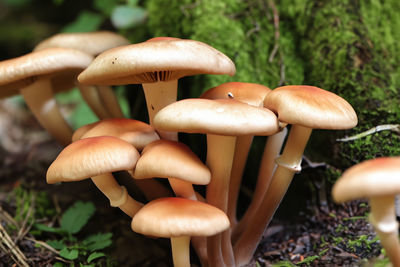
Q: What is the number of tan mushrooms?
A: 11